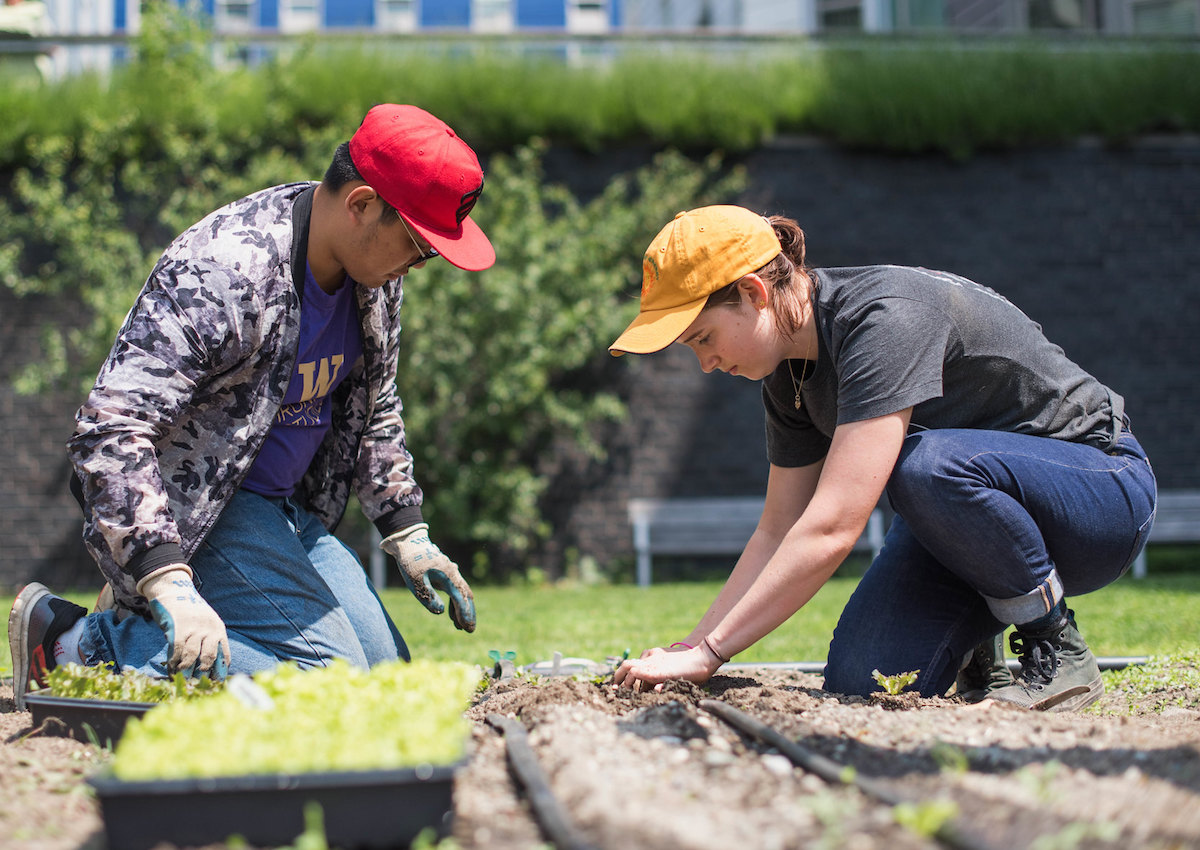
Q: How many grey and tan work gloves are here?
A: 2